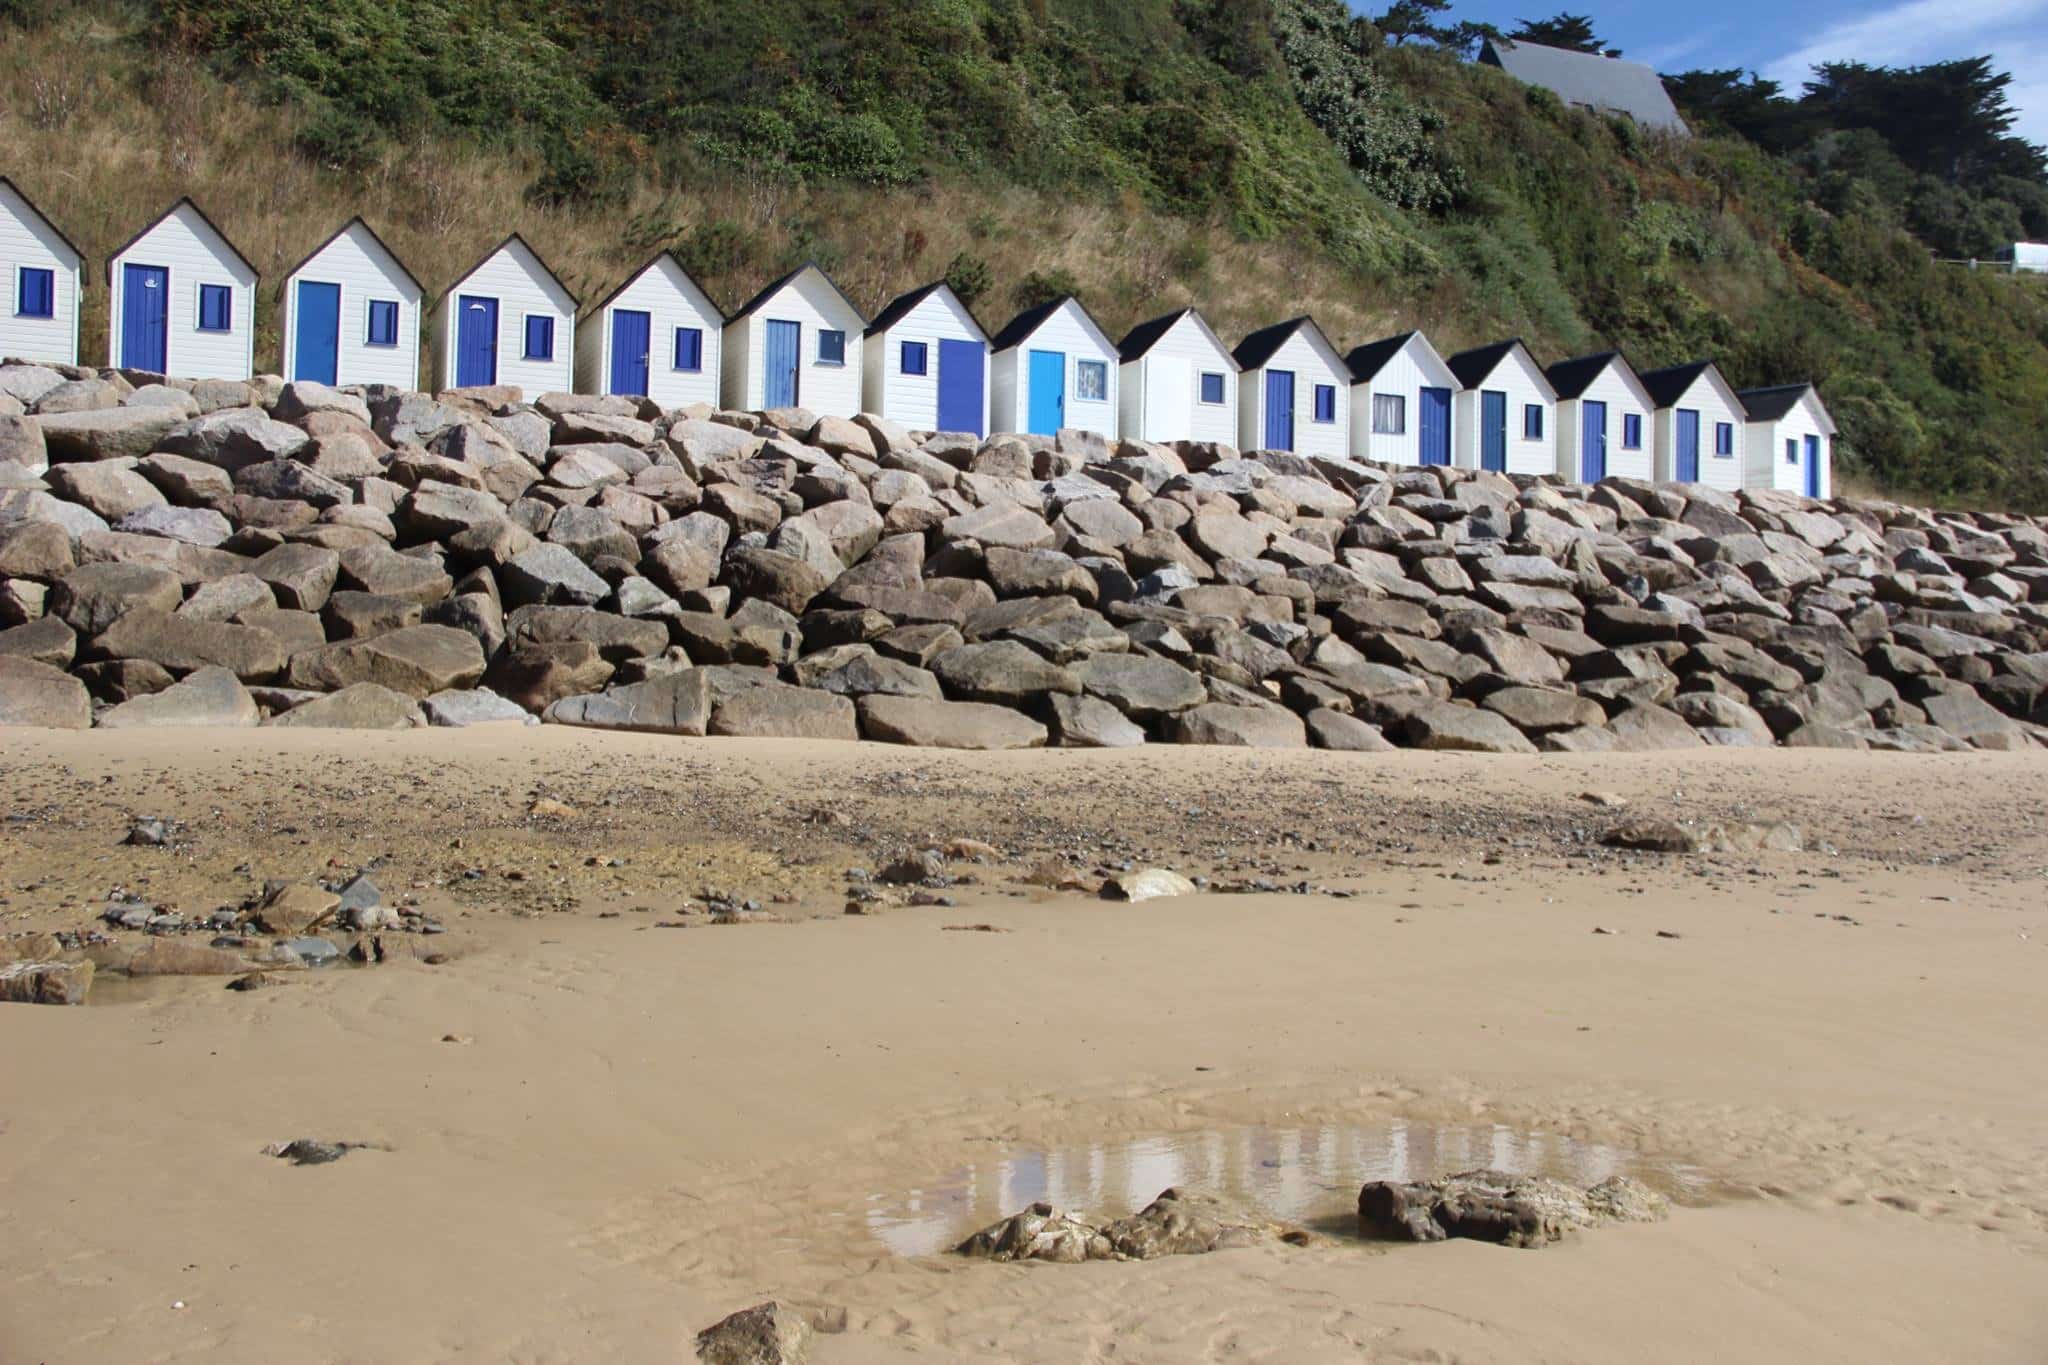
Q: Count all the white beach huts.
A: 15